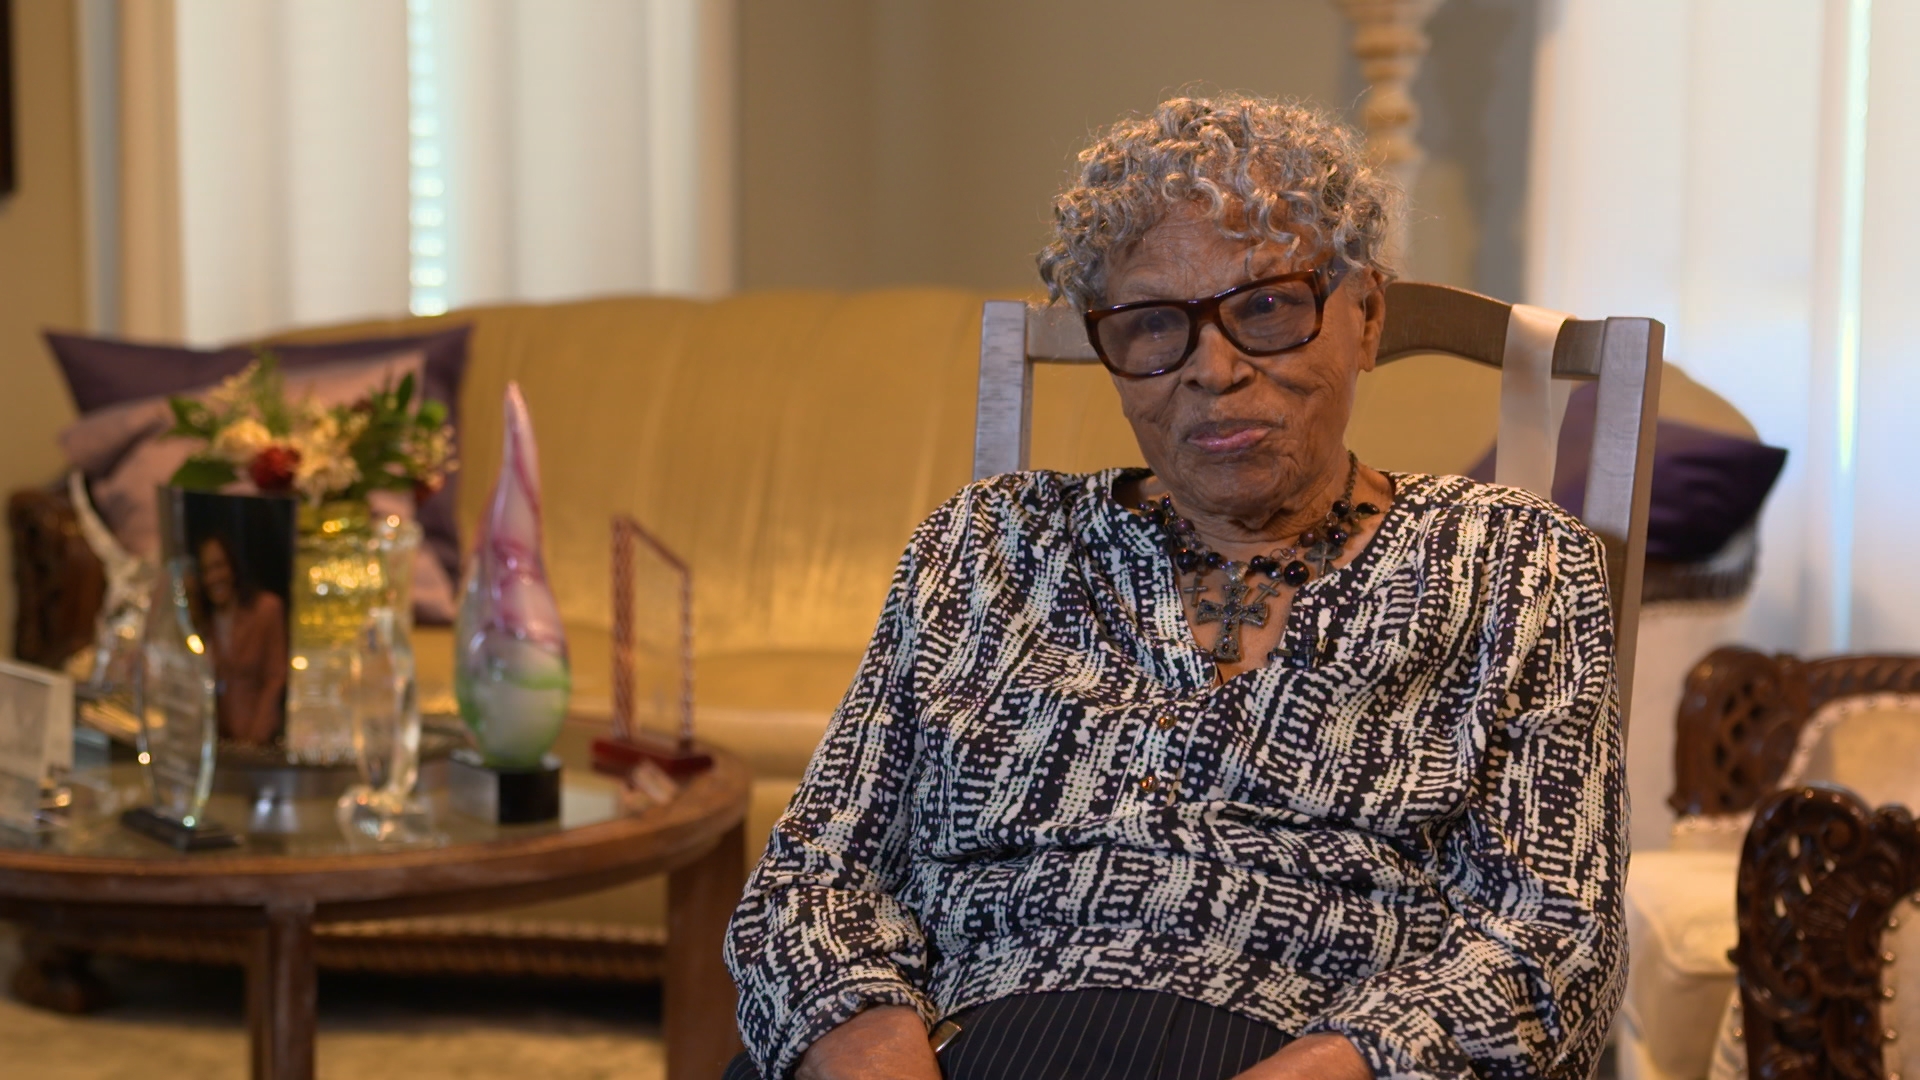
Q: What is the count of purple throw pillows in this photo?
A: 2